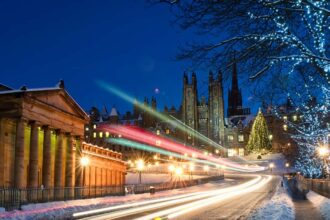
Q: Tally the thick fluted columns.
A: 6